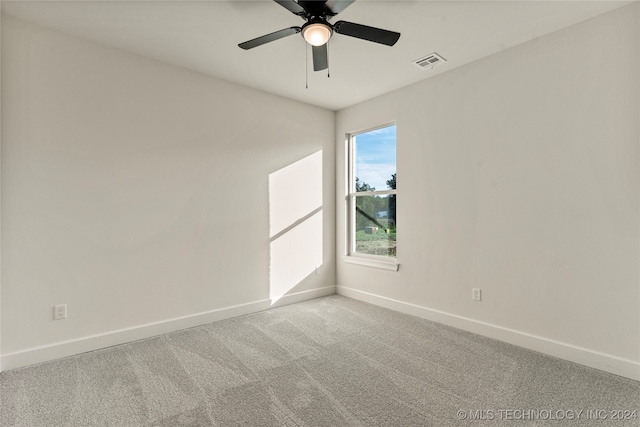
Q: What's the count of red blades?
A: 0